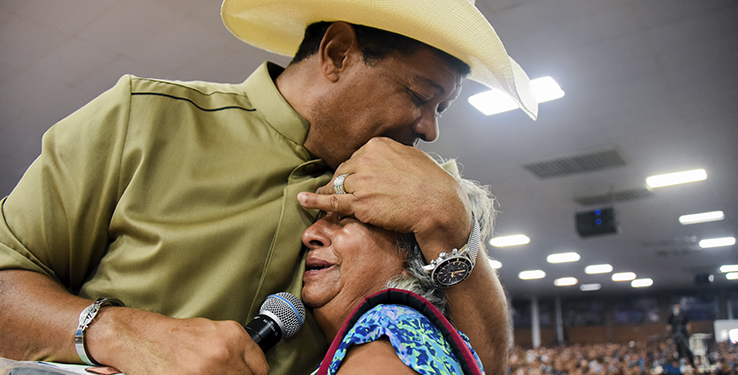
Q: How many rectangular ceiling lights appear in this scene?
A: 15